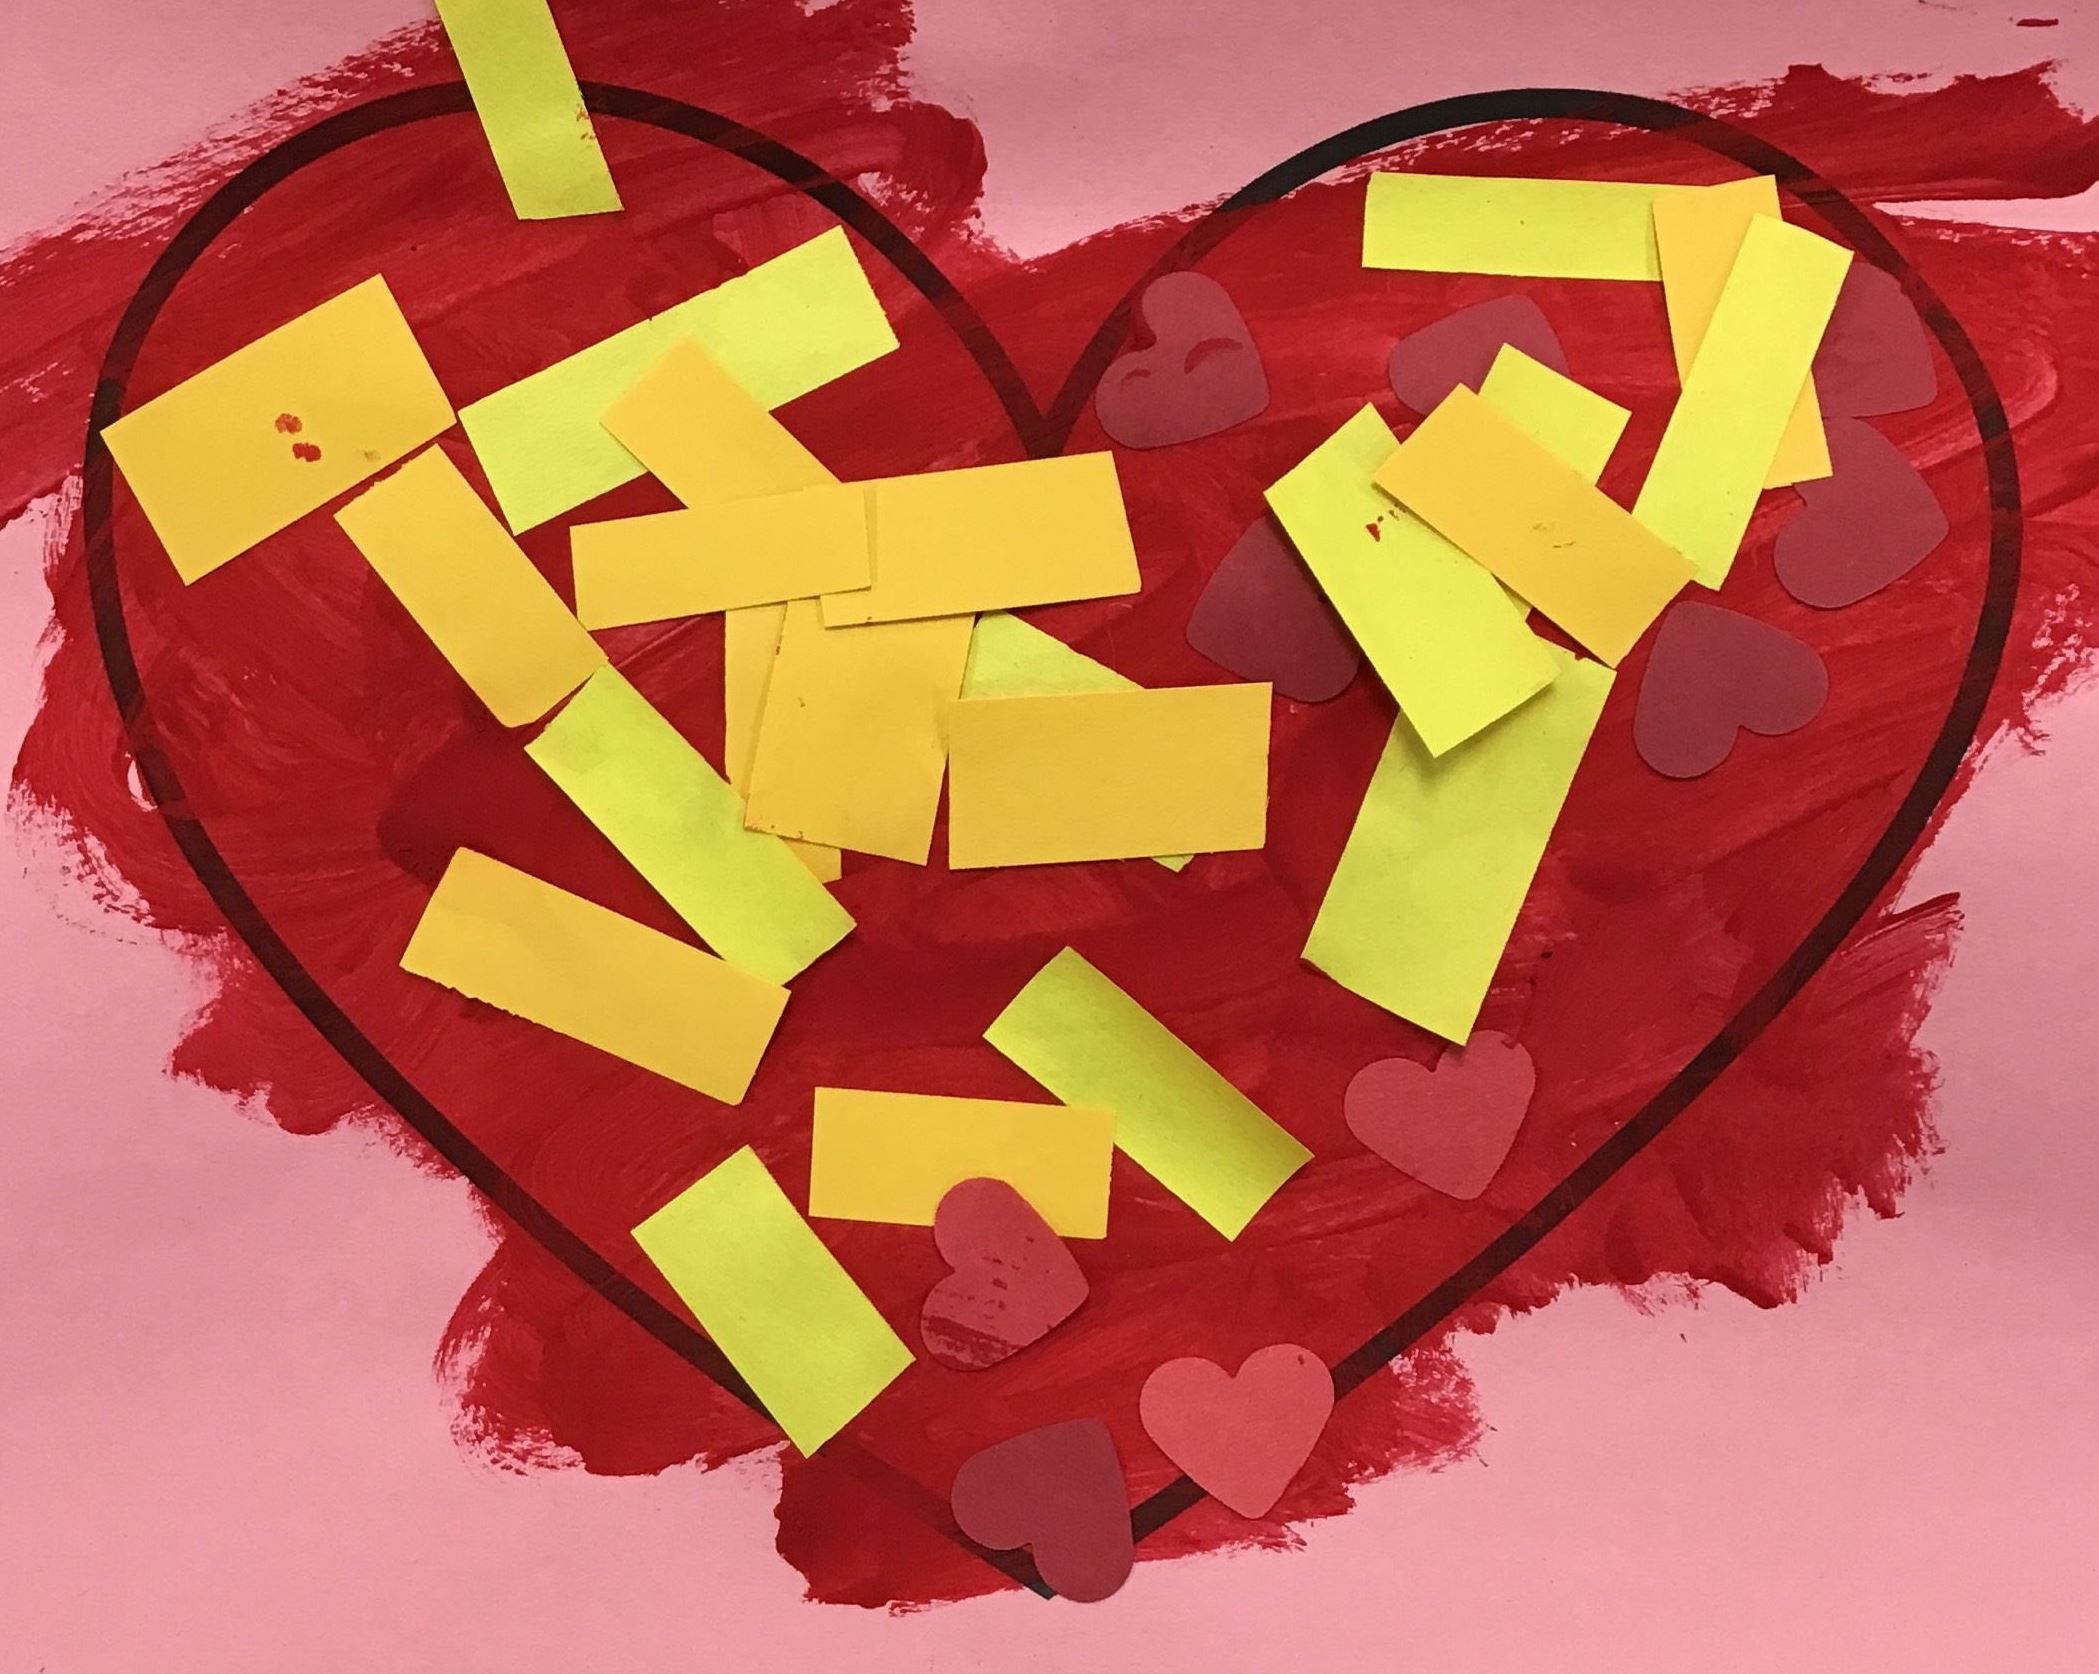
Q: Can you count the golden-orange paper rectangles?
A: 12